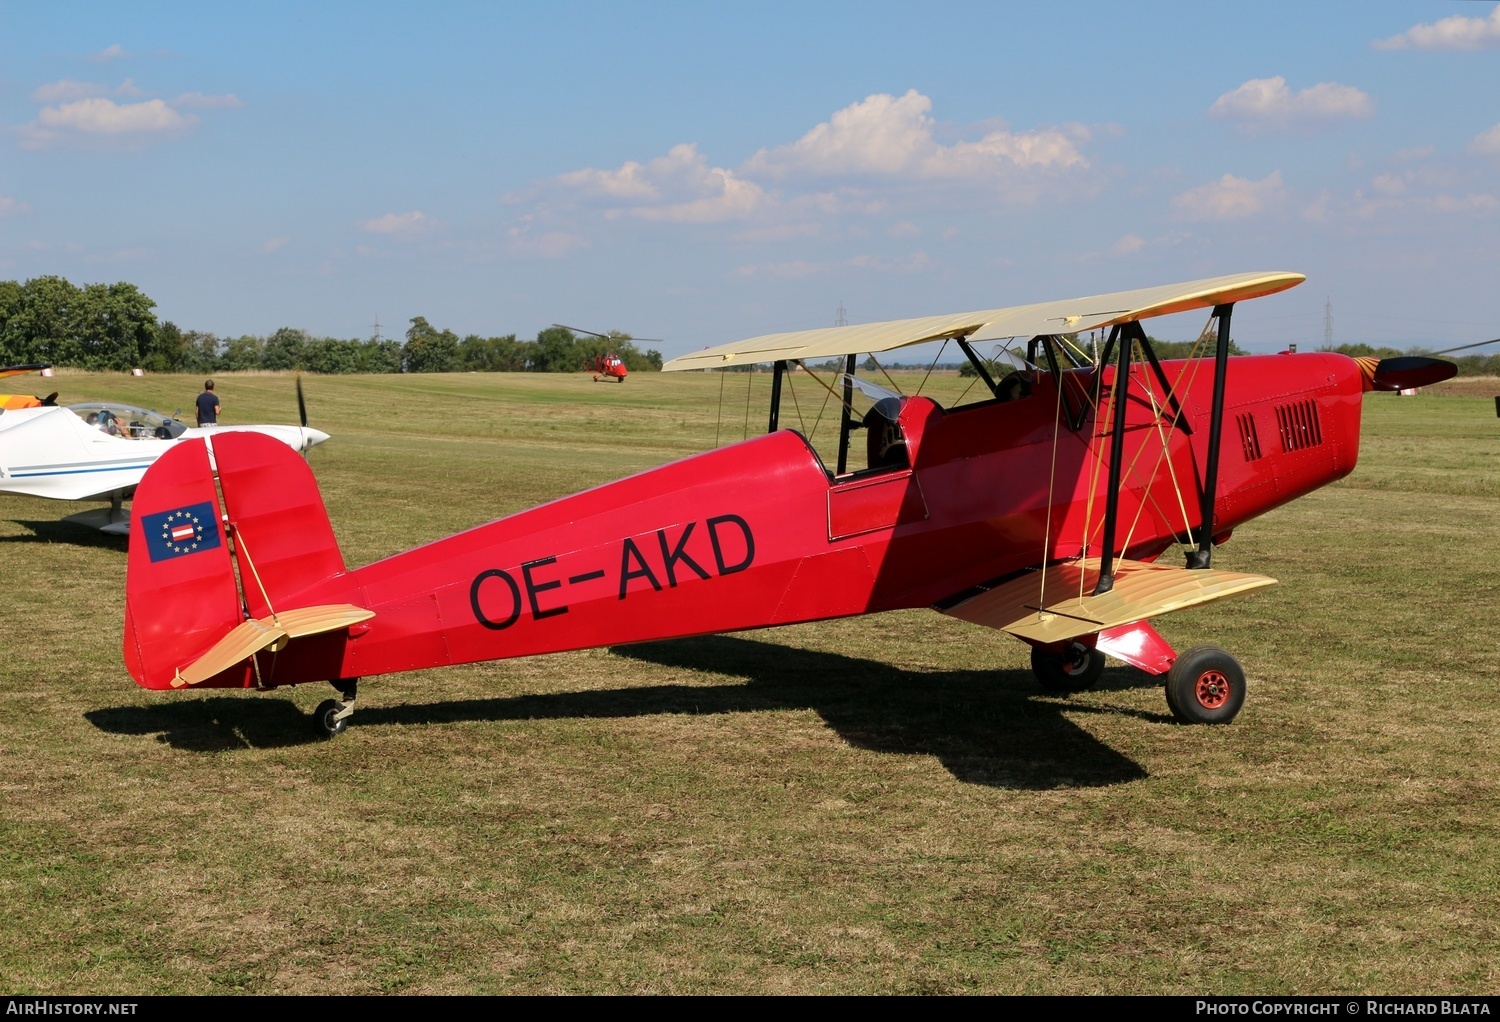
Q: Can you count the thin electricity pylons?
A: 3